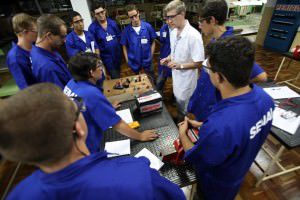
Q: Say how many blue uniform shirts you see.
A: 10